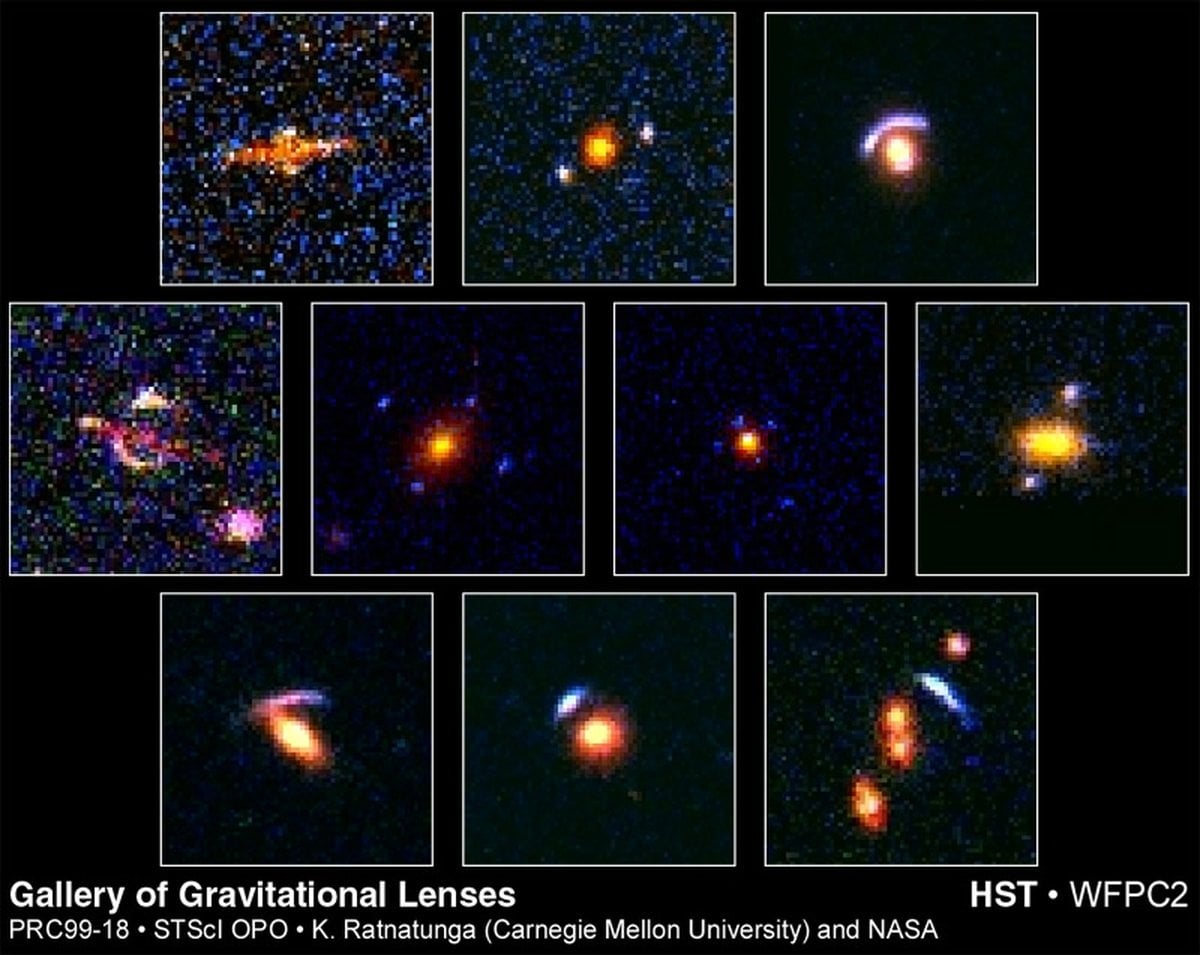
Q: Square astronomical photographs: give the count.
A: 10